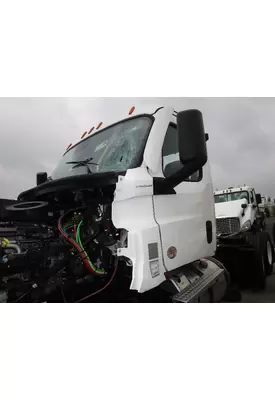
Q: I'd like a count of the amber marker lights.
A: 5